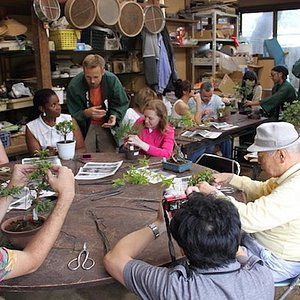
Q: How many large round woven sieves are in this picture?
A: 5